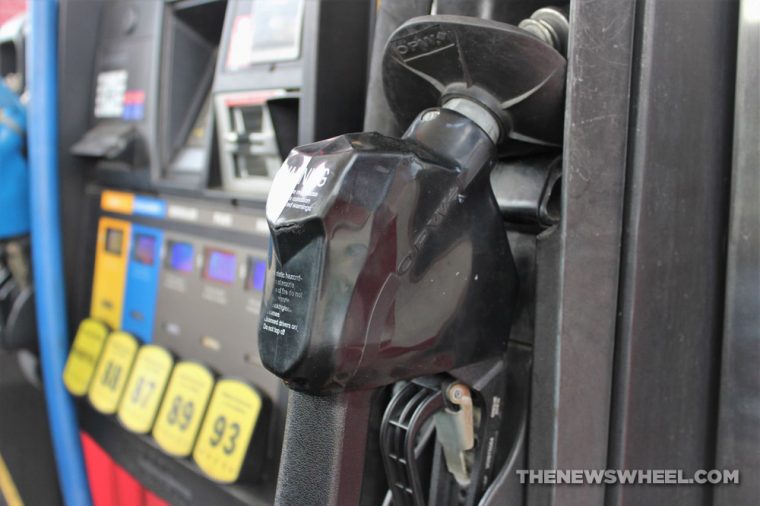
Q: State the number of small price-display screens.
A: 5